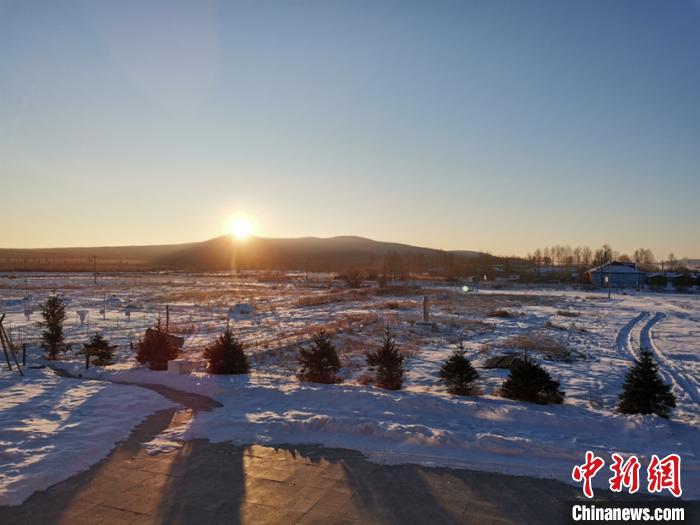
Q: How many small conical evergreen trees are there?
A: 9